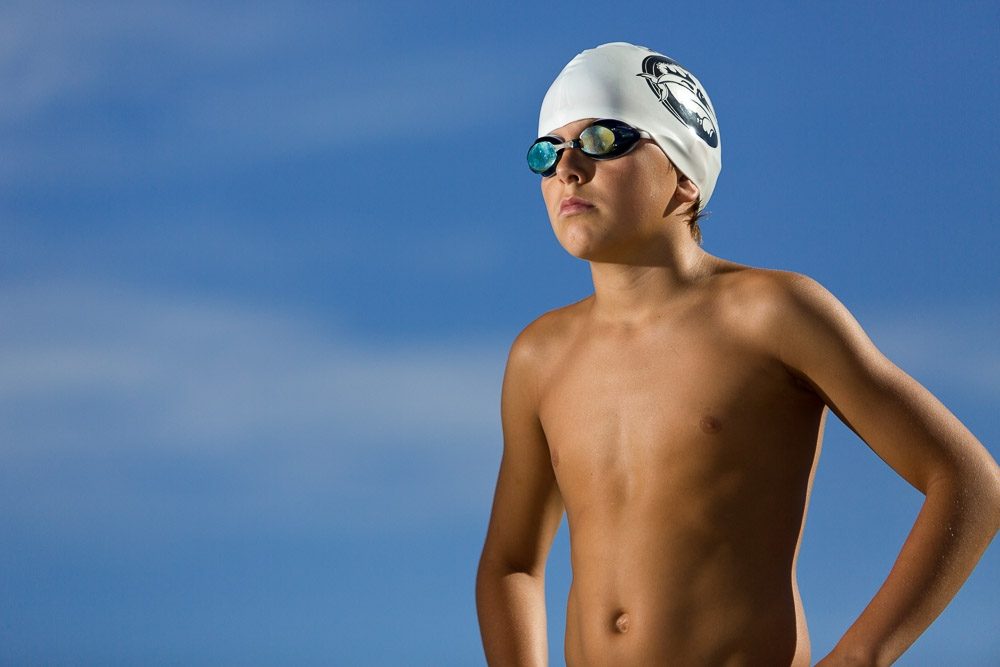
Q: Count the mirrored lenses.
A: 2